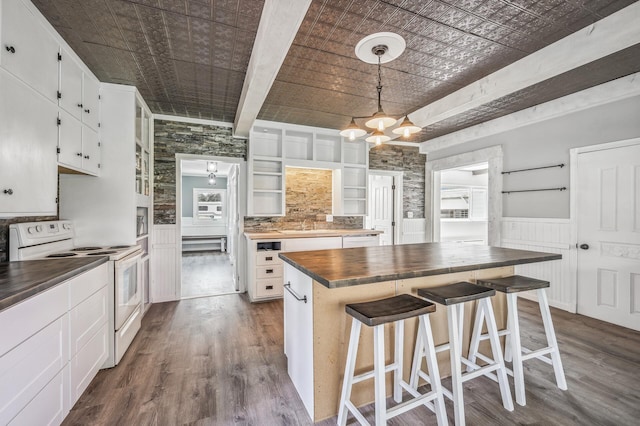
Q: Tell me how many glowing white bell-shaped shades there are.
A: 4